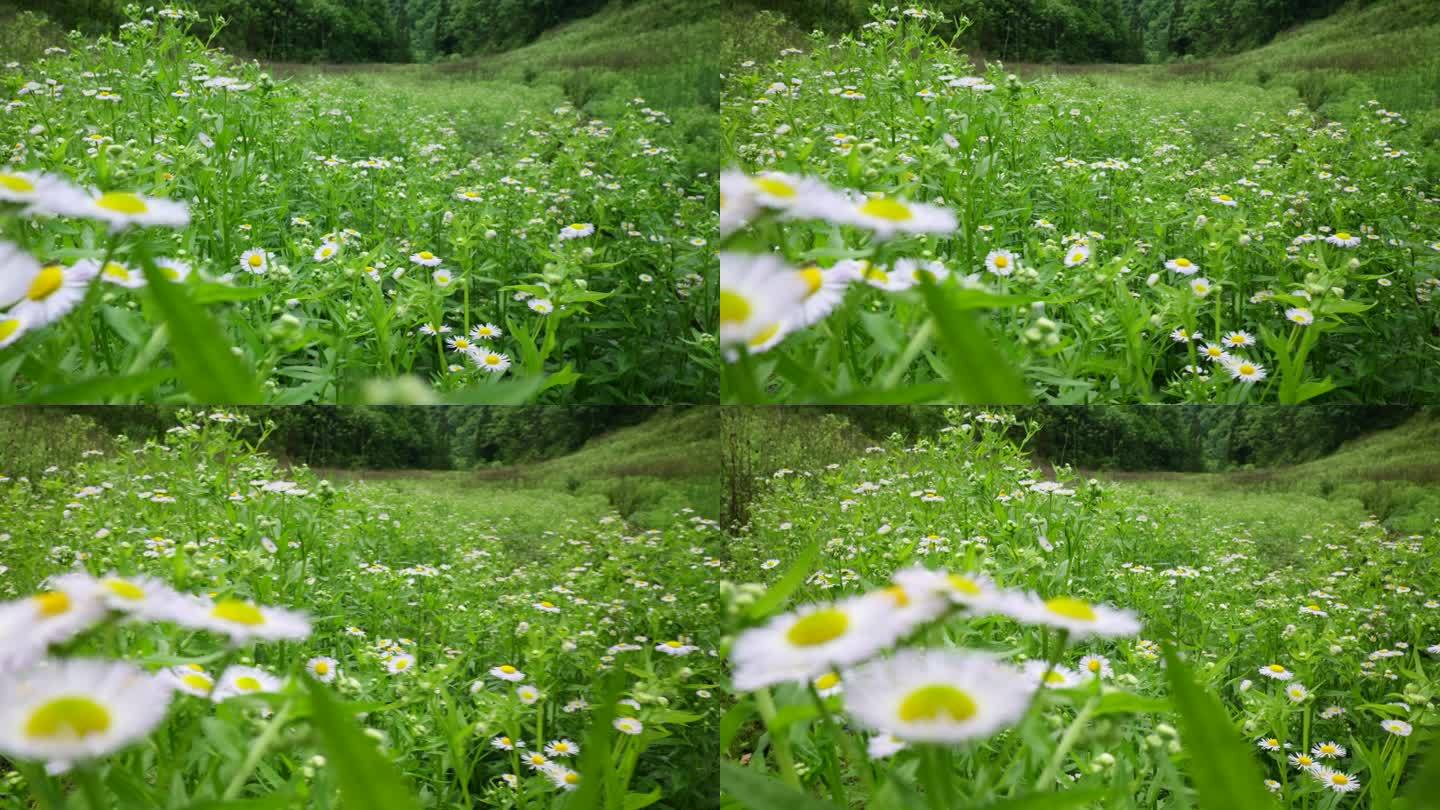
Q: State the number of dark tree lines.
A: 4